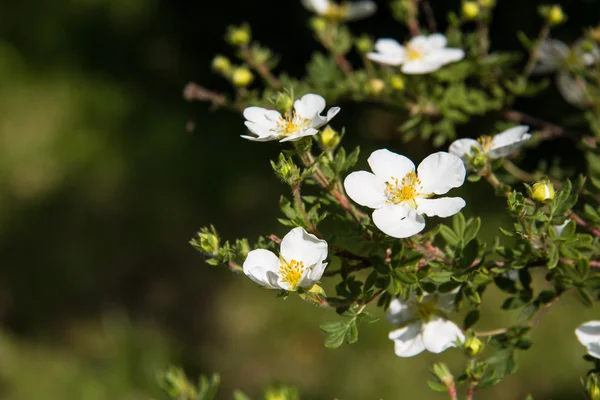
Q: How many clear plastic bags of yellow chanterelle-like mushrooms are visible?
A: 0